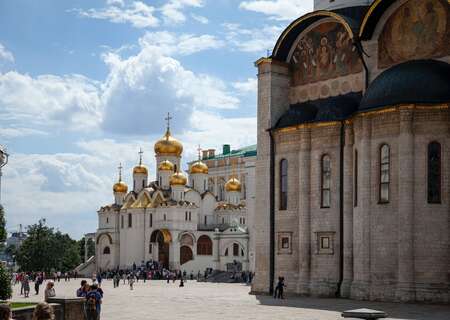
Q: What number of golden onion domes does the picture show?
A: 7